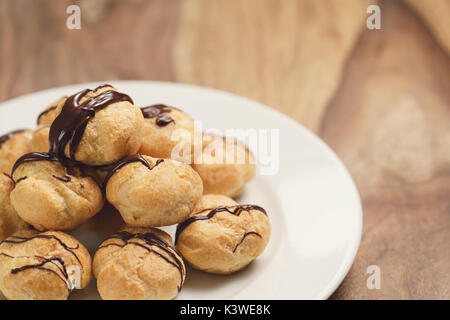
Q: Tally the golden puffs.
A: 11